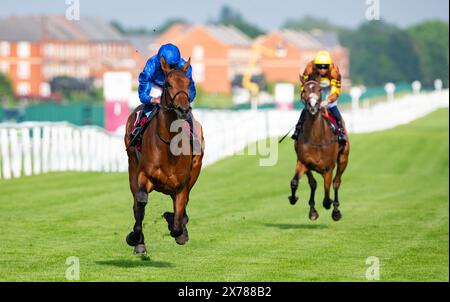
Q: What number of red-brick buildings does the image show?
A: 3